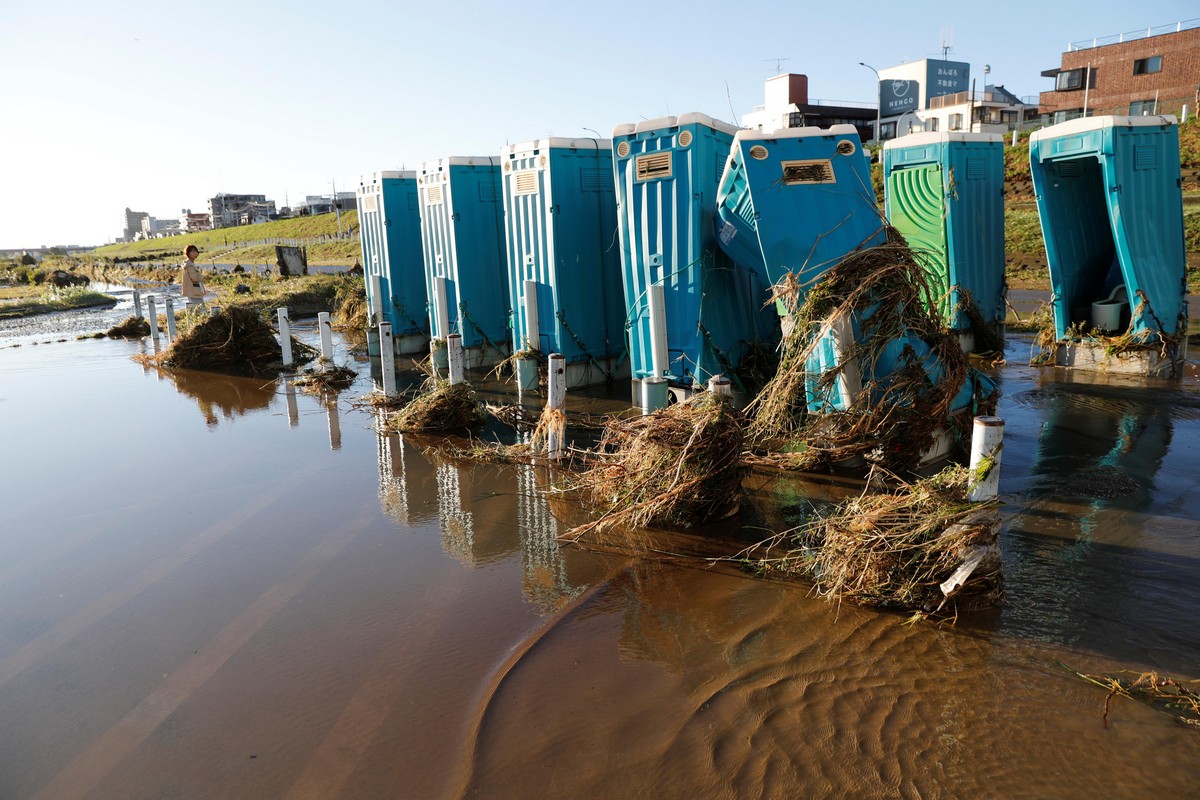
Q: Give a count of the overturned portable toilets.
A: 1